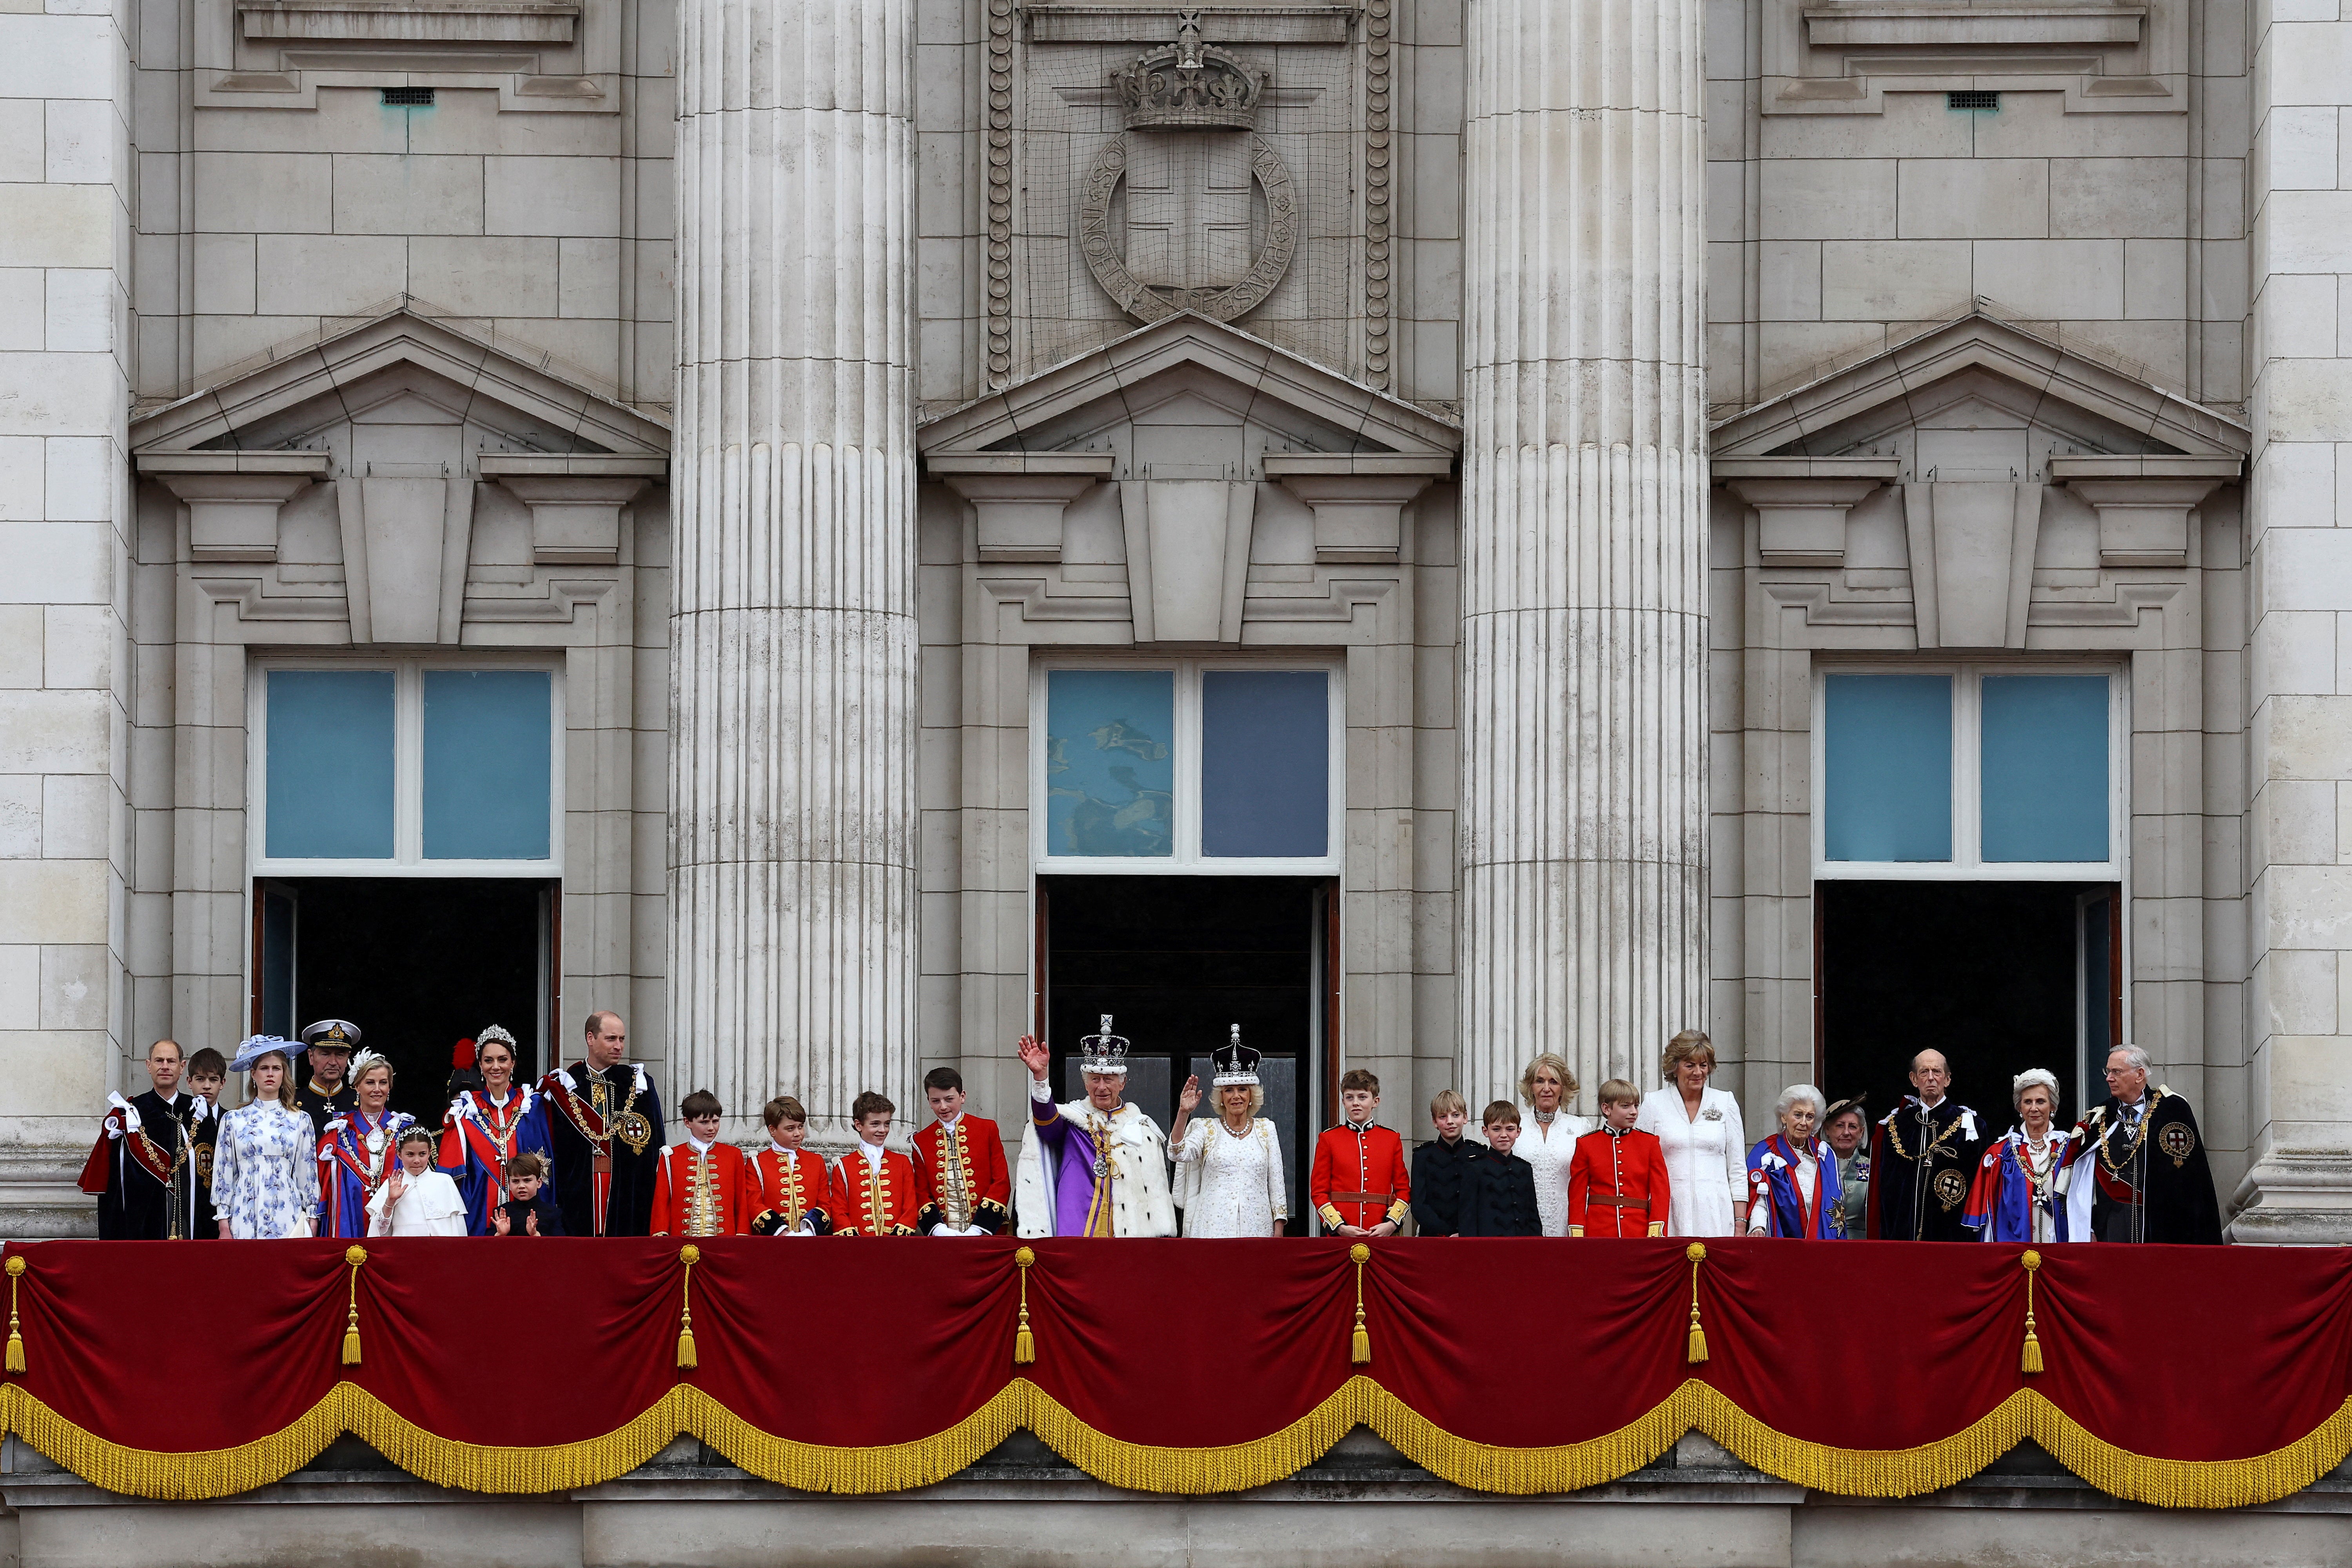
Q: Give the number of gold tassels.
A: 7